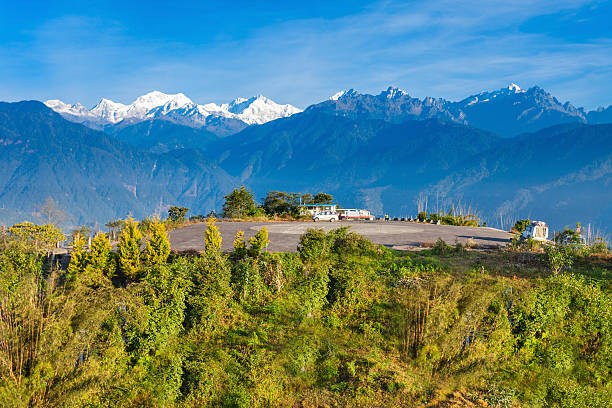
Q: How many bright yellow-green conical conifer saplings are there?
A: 7